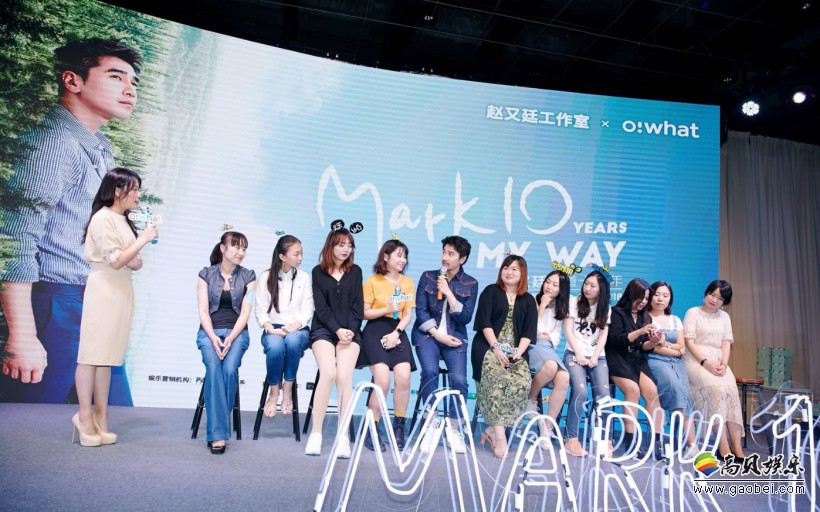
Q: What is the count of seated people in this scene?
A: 11